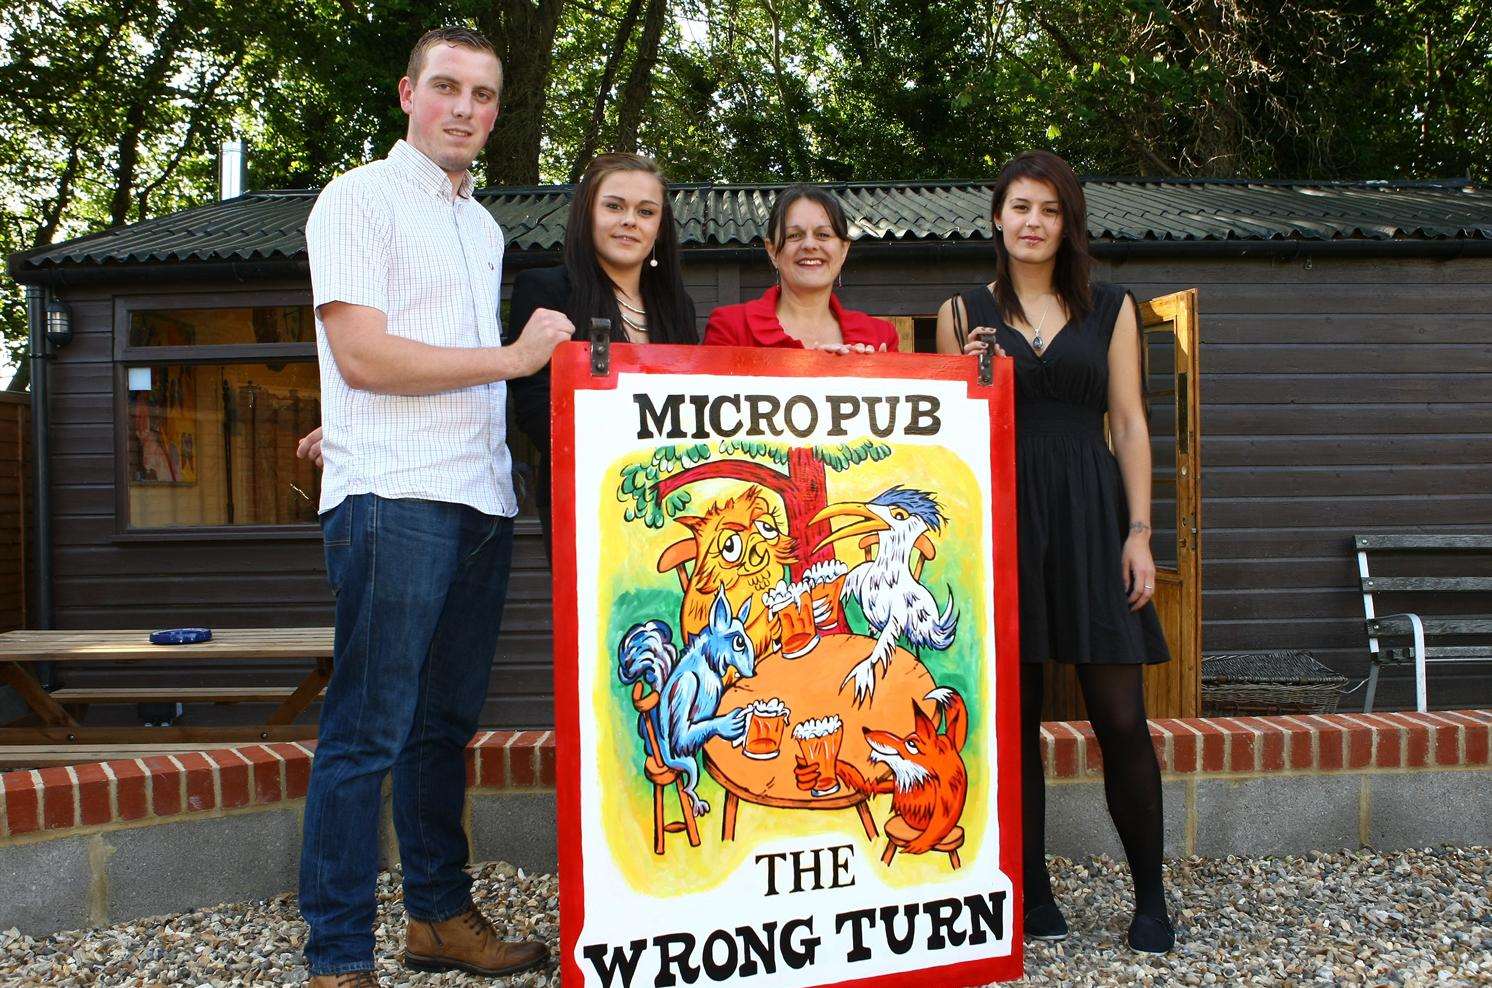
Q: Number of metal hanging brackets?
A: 2